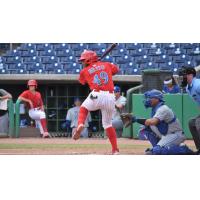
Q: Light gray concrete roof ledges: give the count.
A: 1